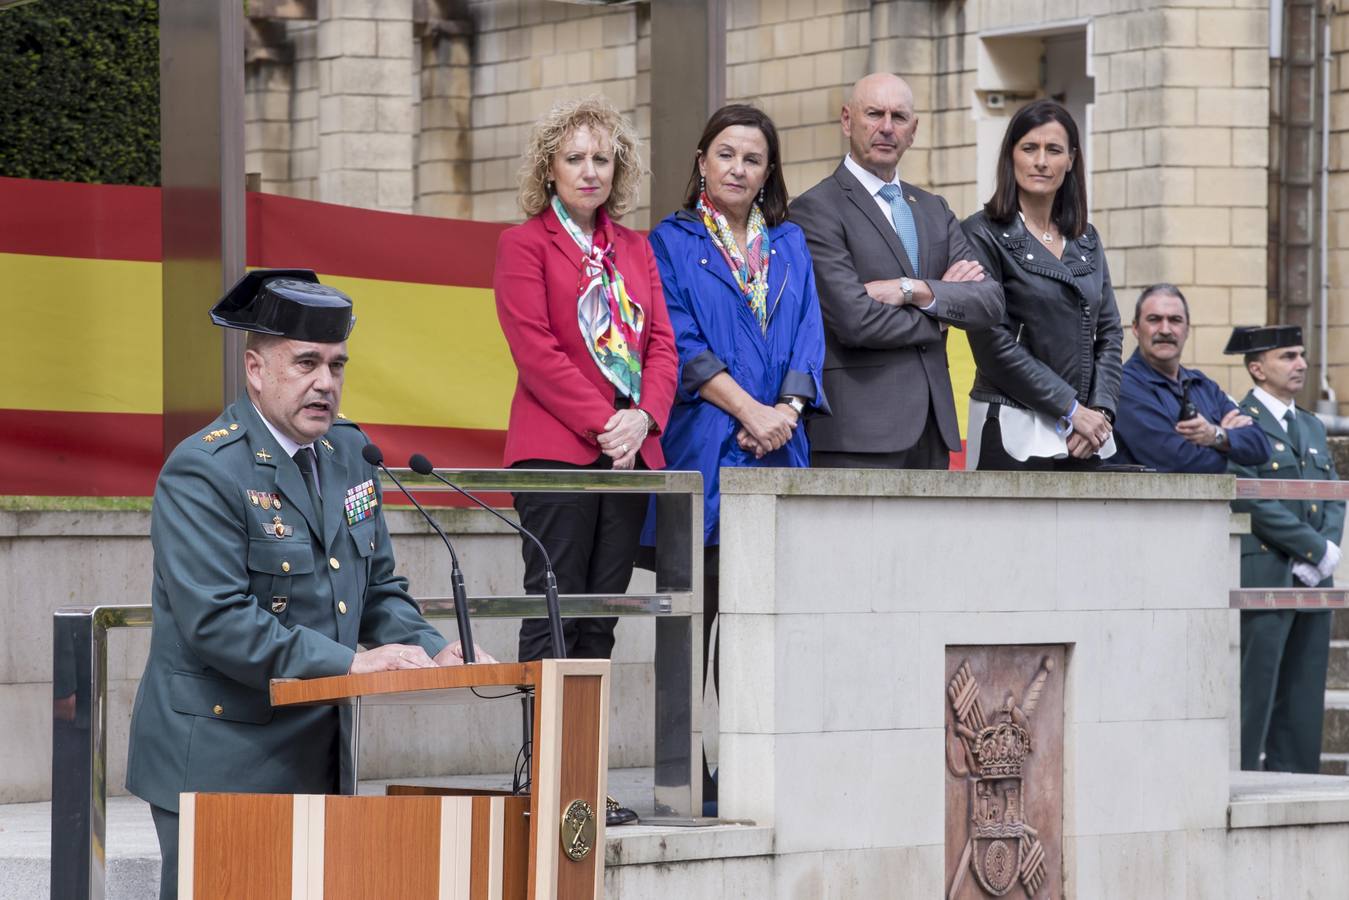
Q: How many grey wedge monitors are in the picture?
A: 0